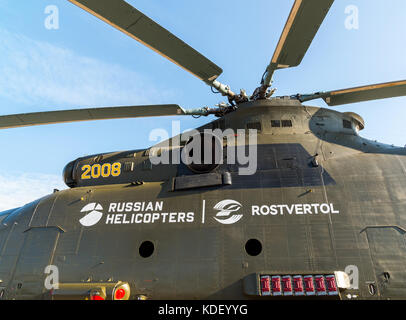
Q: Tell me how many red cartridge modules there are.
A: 7